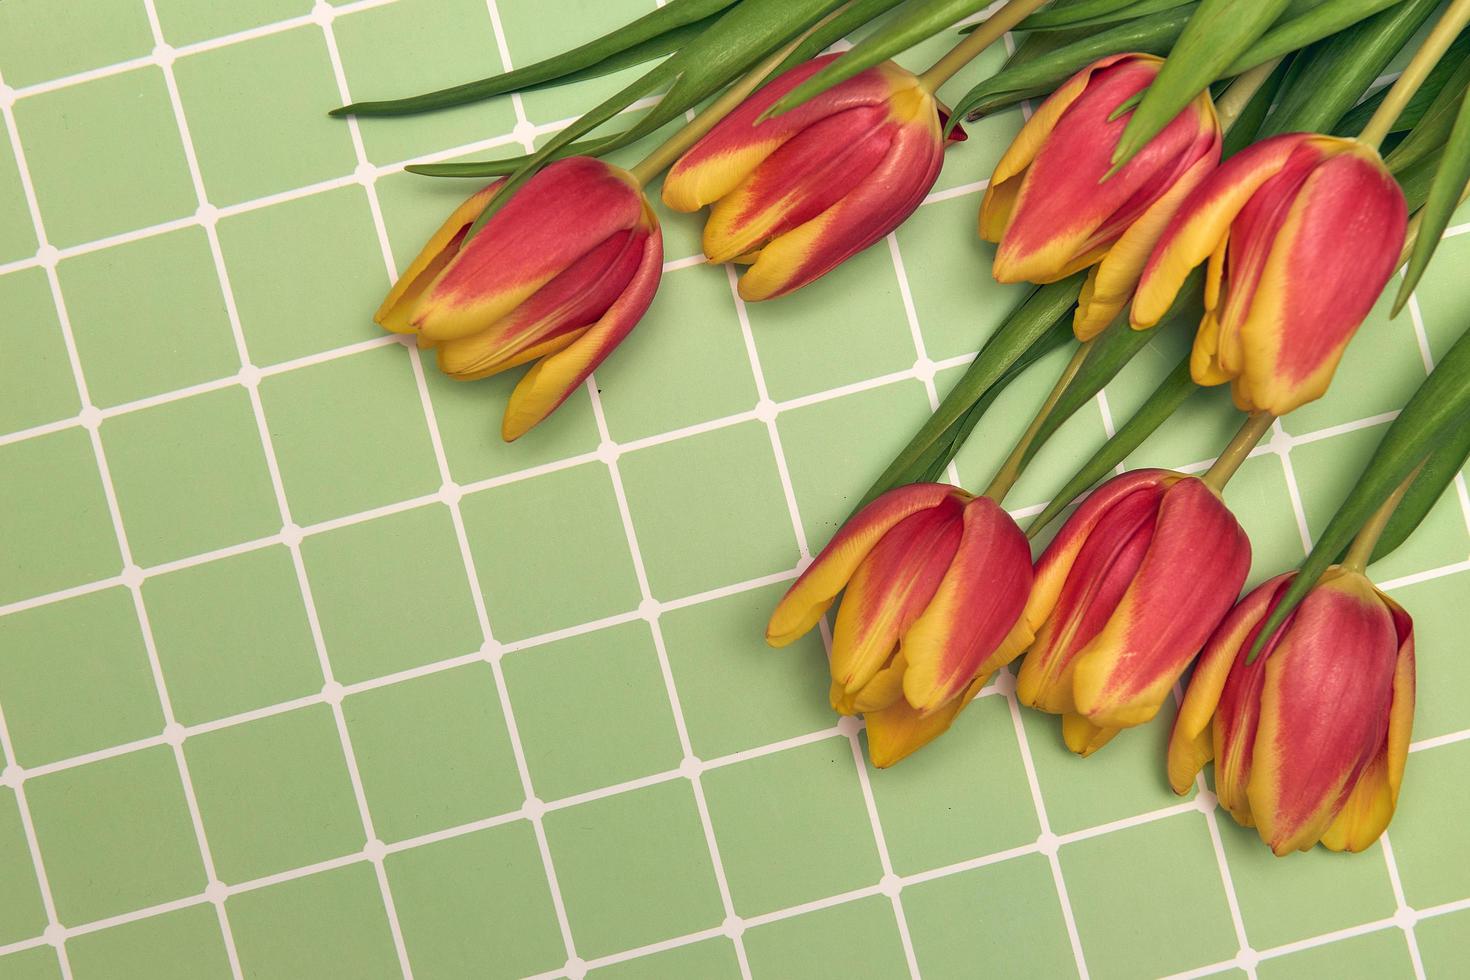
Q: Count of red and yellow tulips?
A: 7